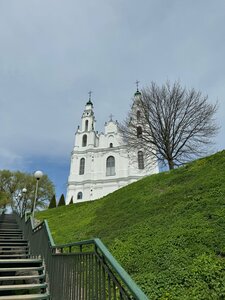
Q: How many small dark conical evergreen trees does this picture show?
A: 3